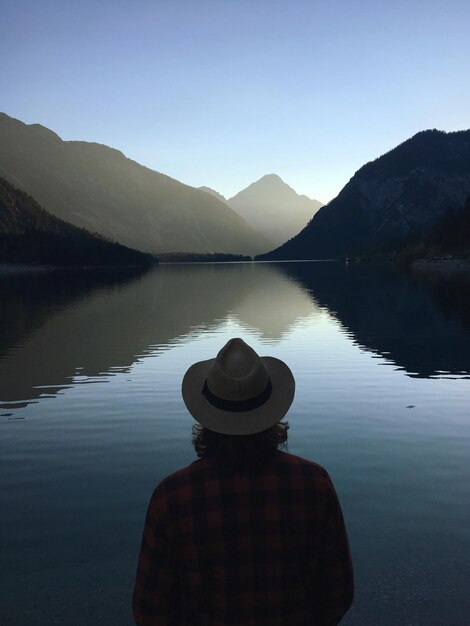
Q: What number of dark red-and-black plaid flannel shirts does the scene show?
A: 1